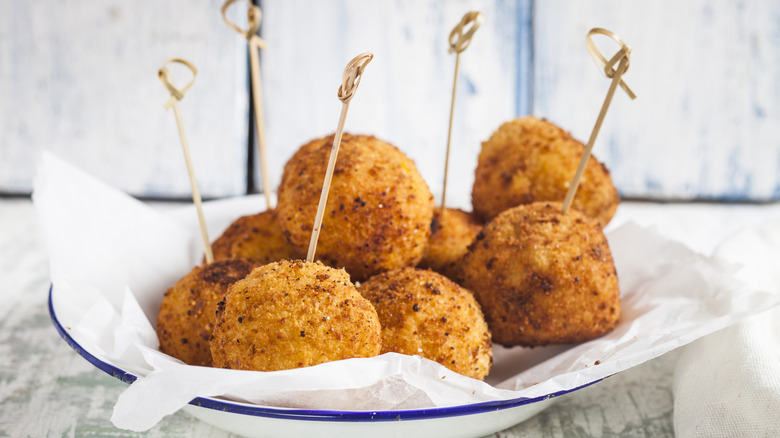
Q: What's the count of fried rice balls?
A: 8